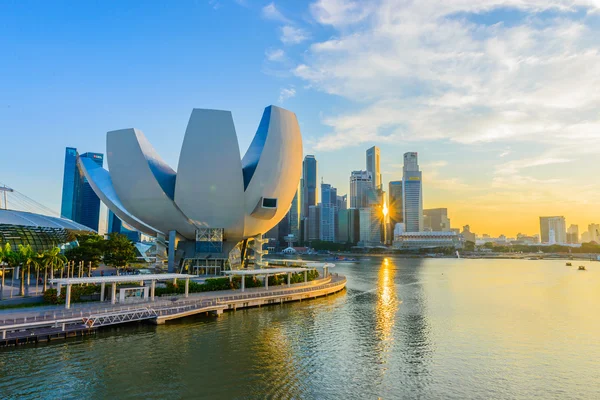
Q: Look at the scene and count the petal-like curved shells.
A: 4